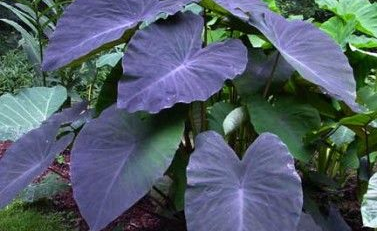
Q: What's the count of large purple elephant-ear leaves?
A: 6